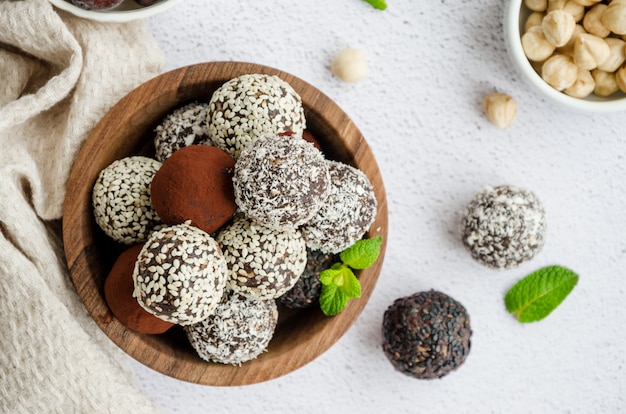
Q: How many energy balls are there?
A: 14